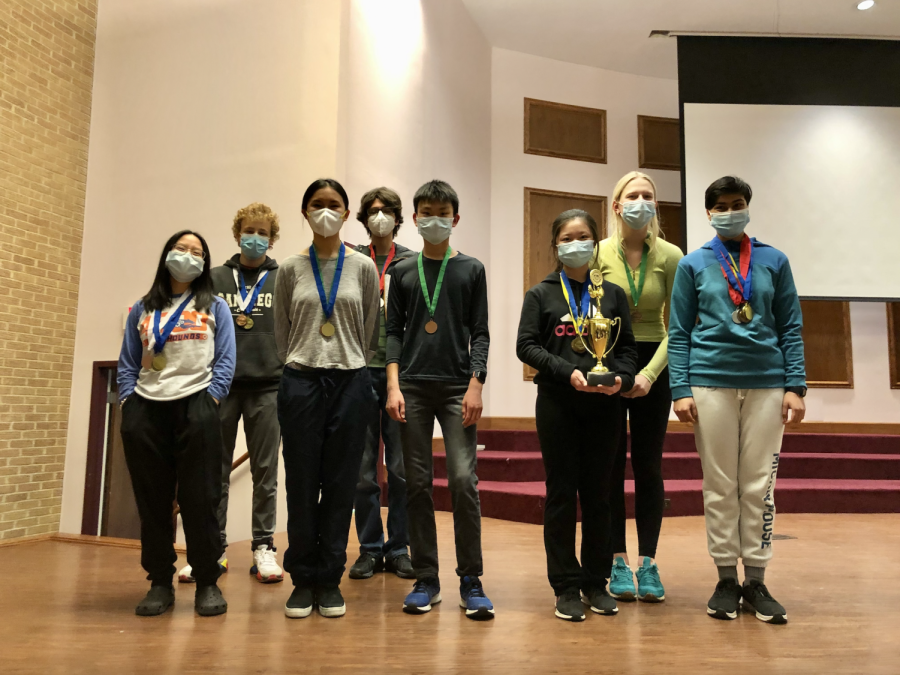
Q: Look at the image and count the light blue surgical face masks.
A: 6